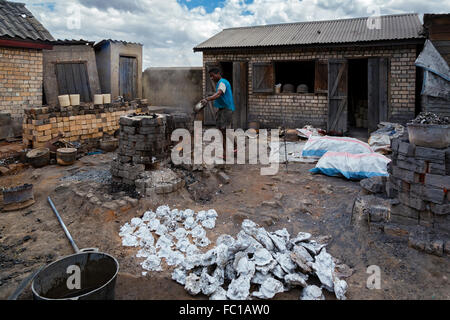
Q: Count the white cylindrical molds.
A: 4